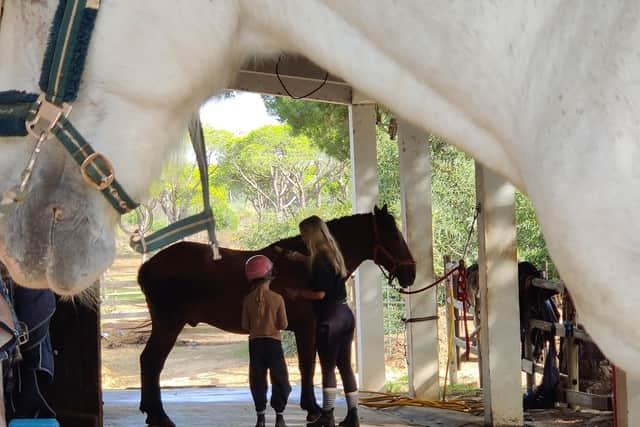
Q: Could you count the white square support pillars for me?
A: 3